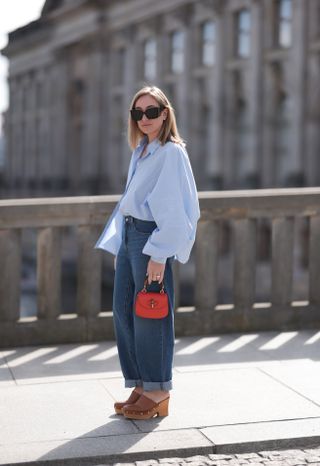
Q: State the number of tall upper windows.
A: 5